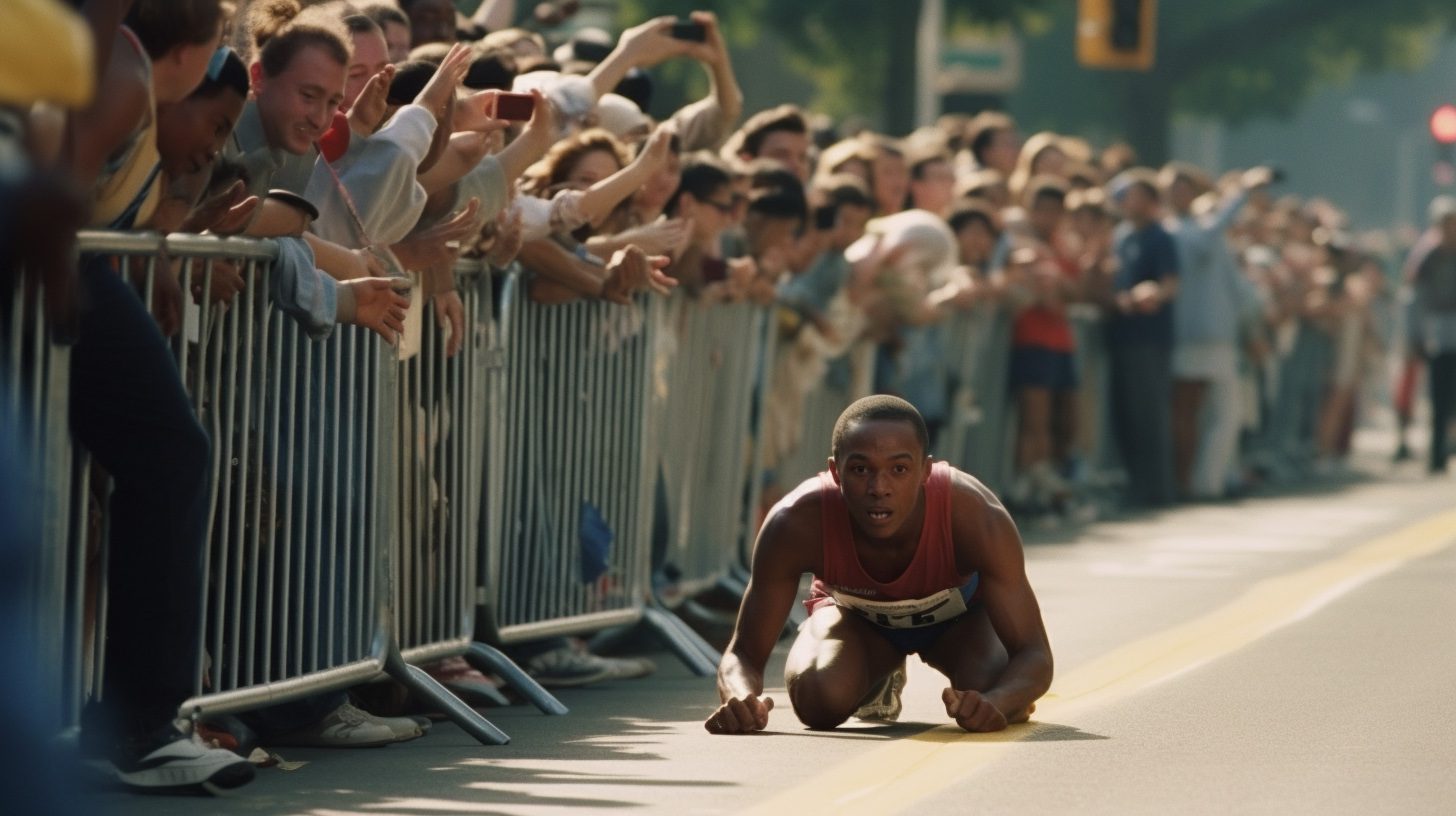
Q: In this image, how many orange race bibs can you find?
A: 0